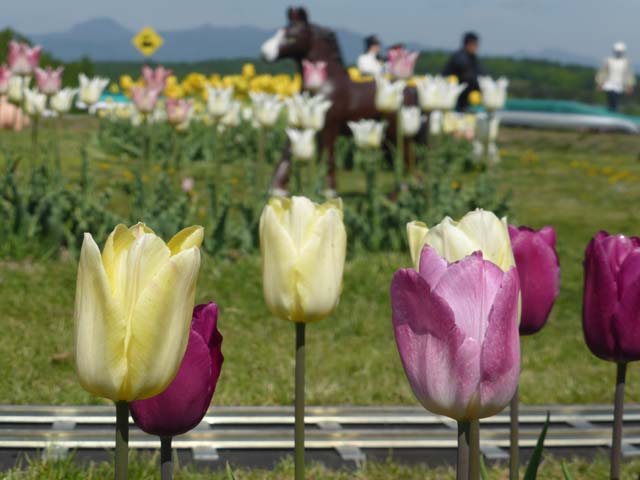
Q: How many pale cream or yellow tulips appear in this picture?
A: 3